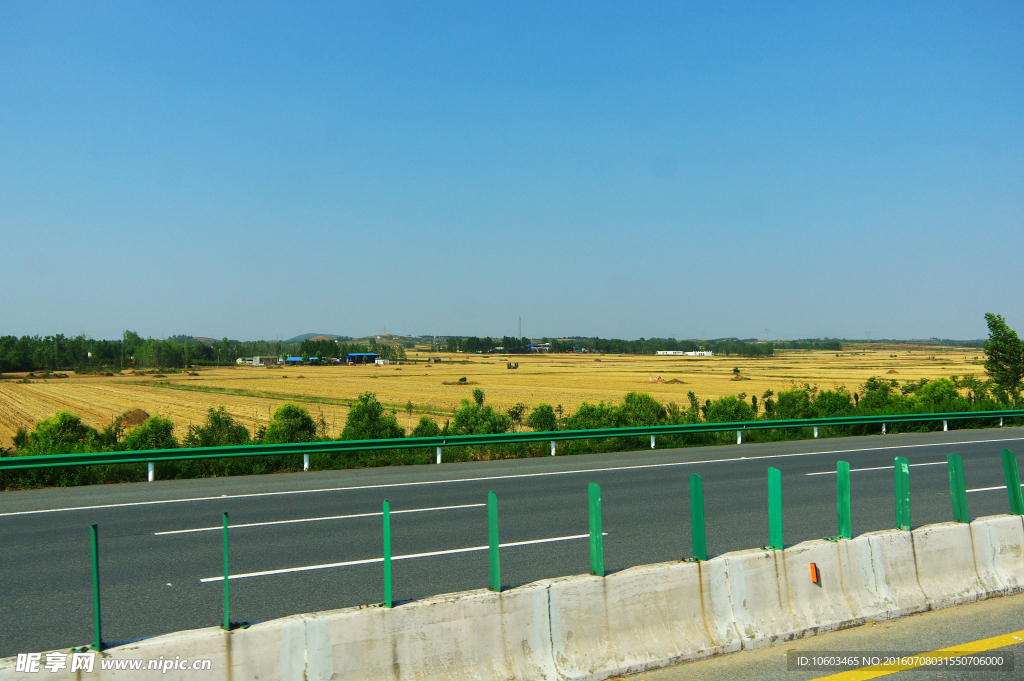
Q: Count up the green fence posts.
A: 11